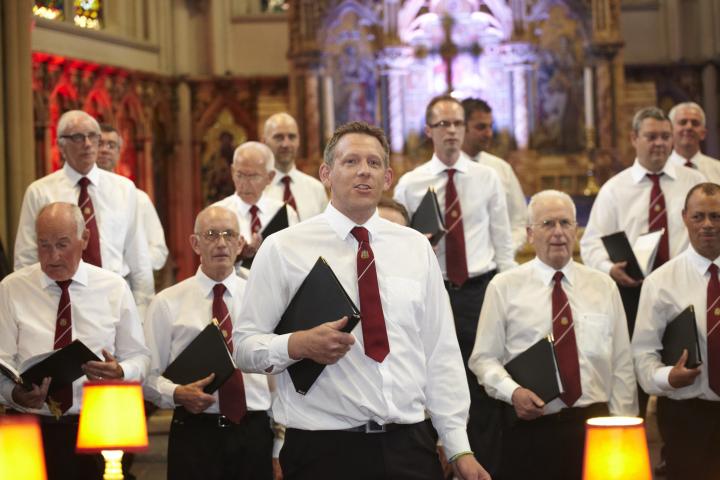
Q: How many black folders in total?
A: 8